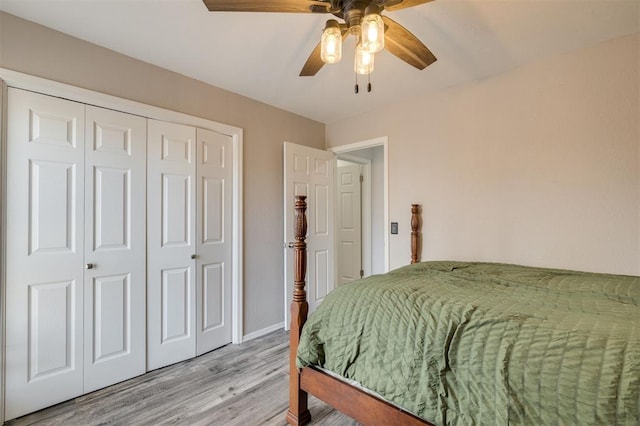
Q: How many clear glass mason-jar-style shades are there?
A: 3